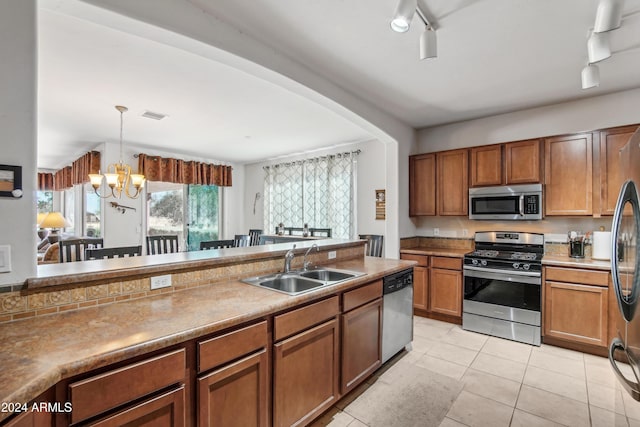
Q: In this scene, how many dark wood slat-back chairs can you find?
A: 7